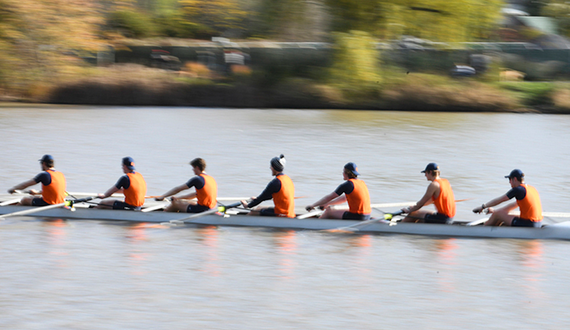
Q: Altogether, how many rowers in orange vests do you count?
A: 7